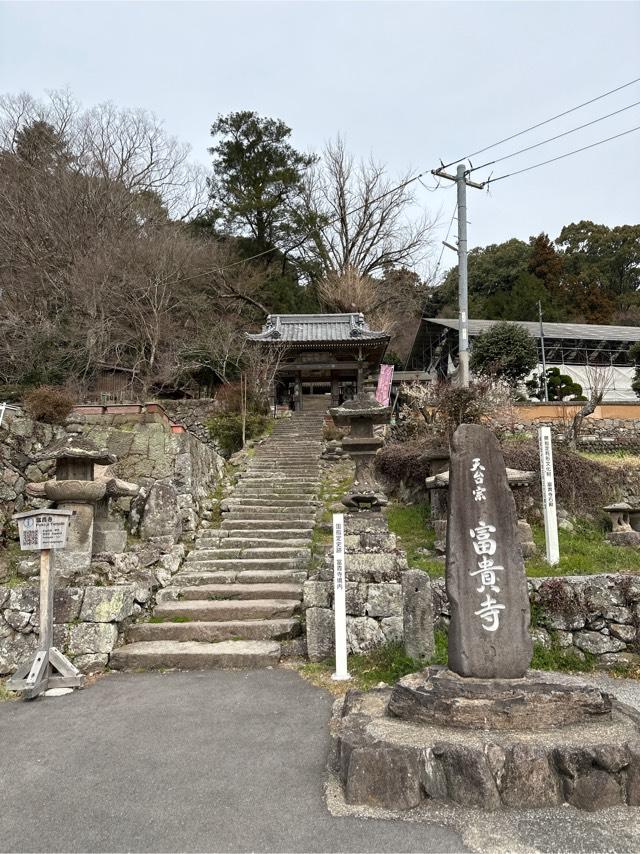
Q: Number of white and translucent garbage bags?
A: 0